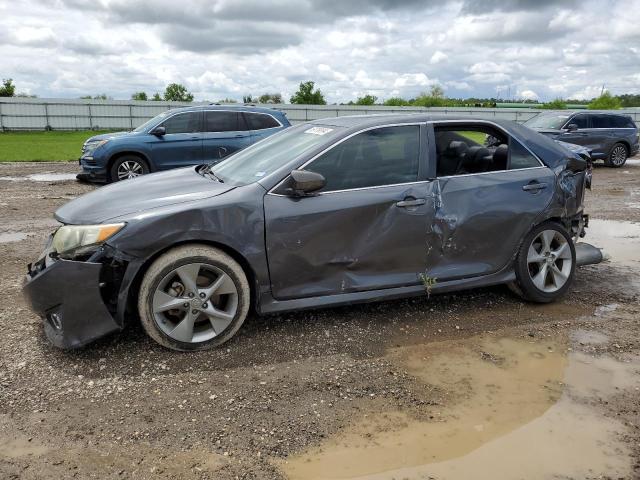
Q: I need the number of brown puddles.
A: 1